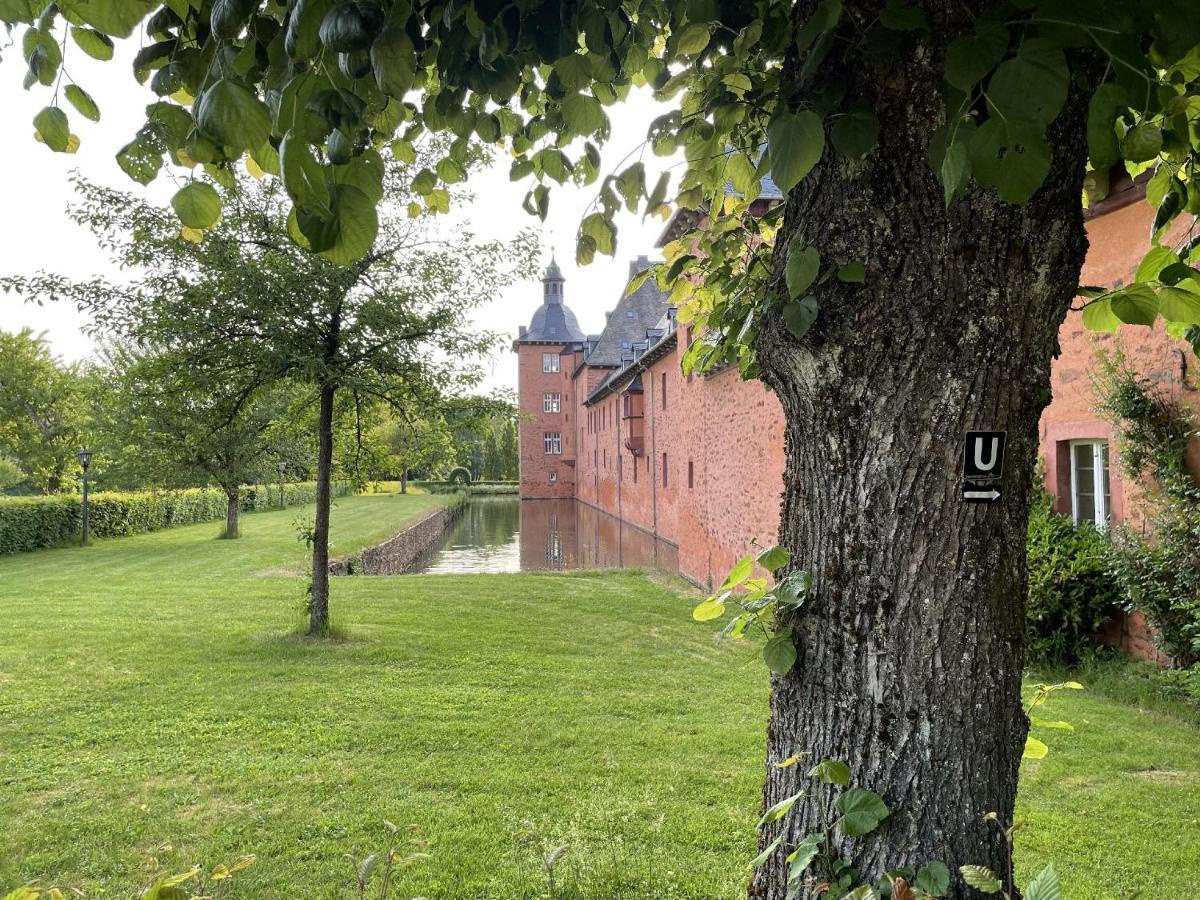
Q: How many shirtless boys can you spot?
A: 0